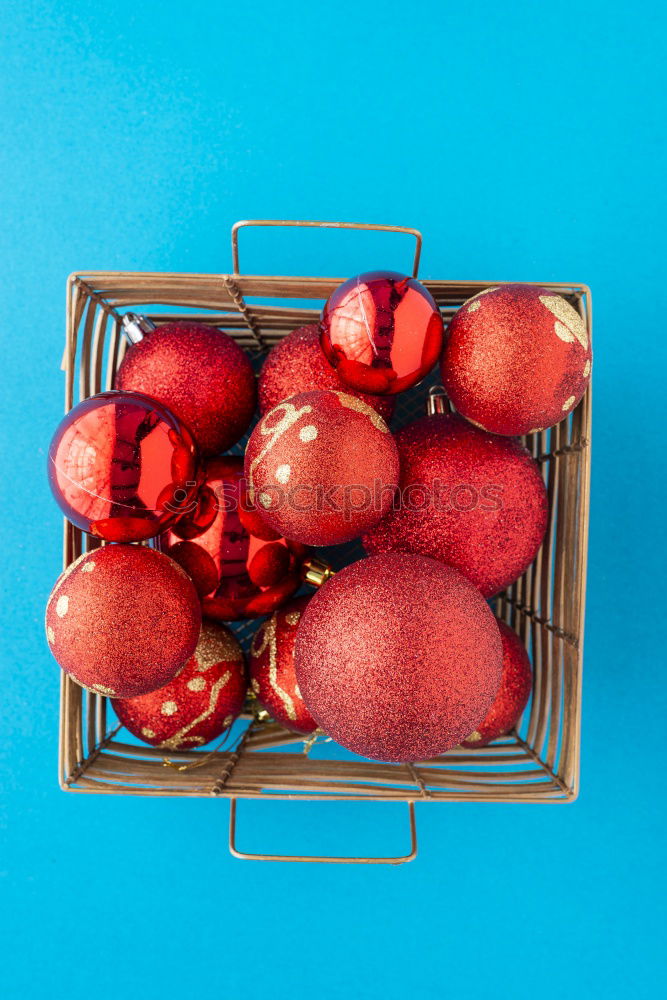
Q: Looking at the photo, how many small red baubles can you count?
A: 11